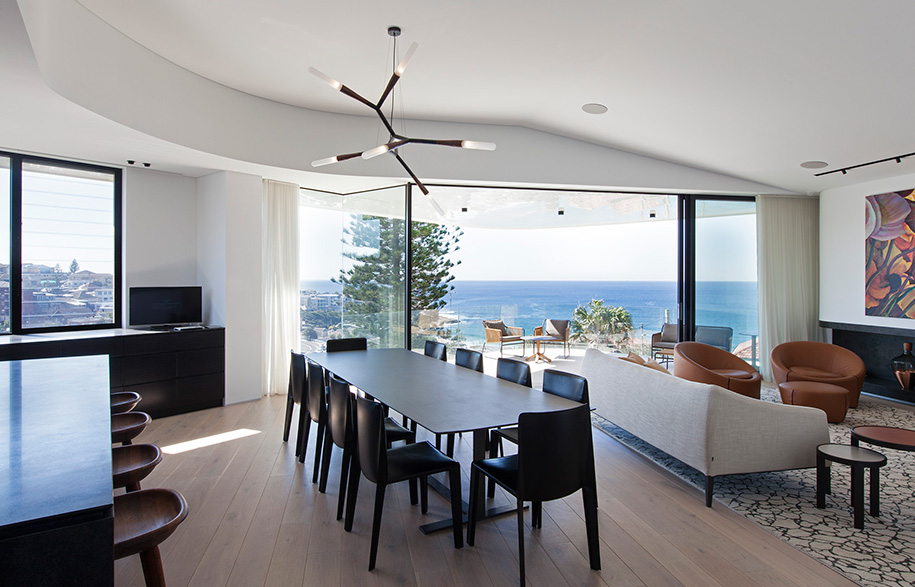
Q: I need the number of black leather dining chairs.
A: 10